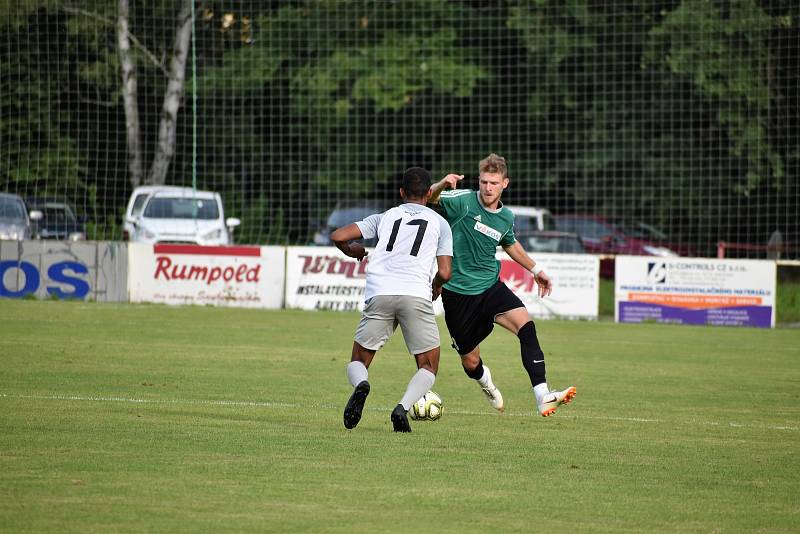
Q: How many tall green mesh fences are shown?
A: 1